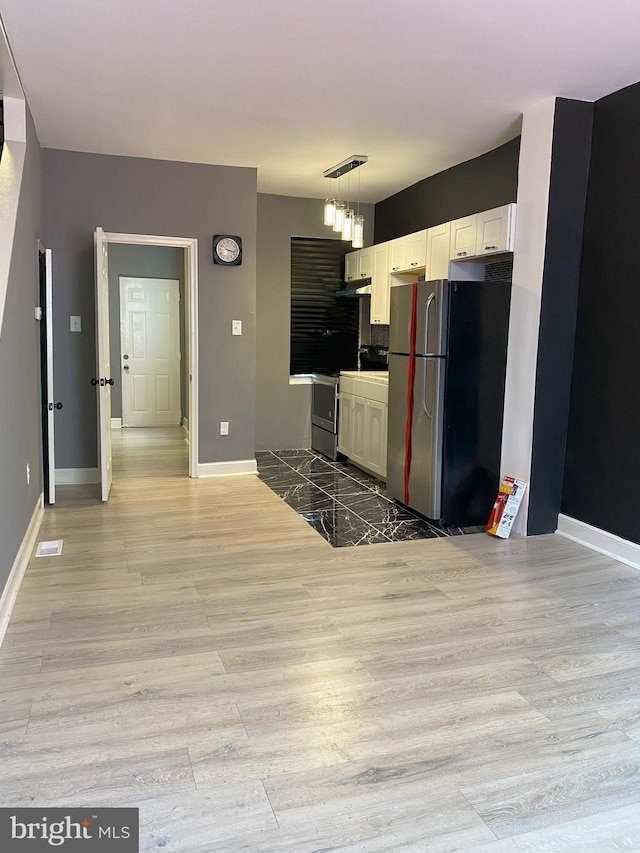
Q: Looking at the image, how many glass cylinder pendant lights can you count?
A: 4